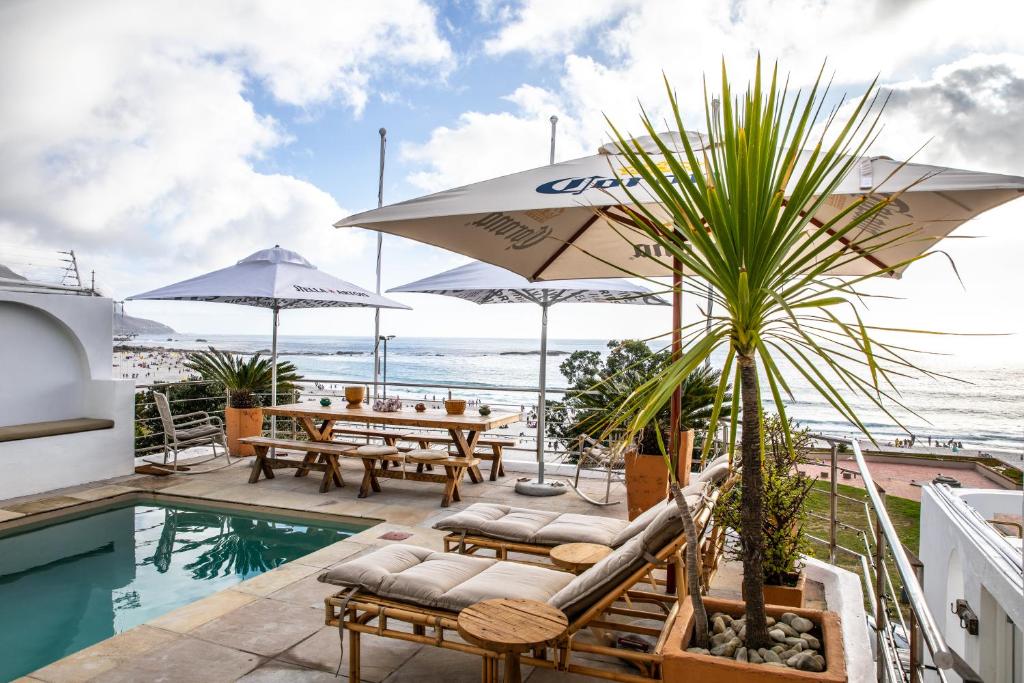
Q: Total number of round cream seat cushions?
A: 2